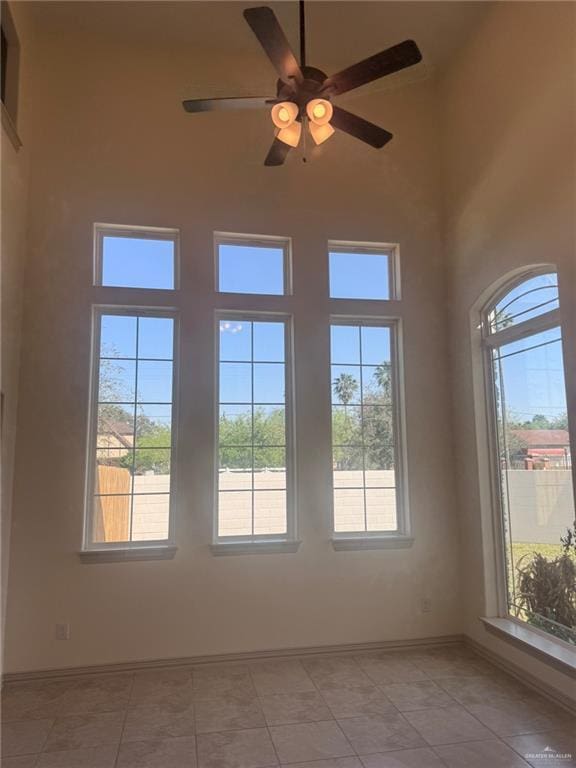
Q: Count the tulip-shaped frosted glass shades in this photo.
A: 4